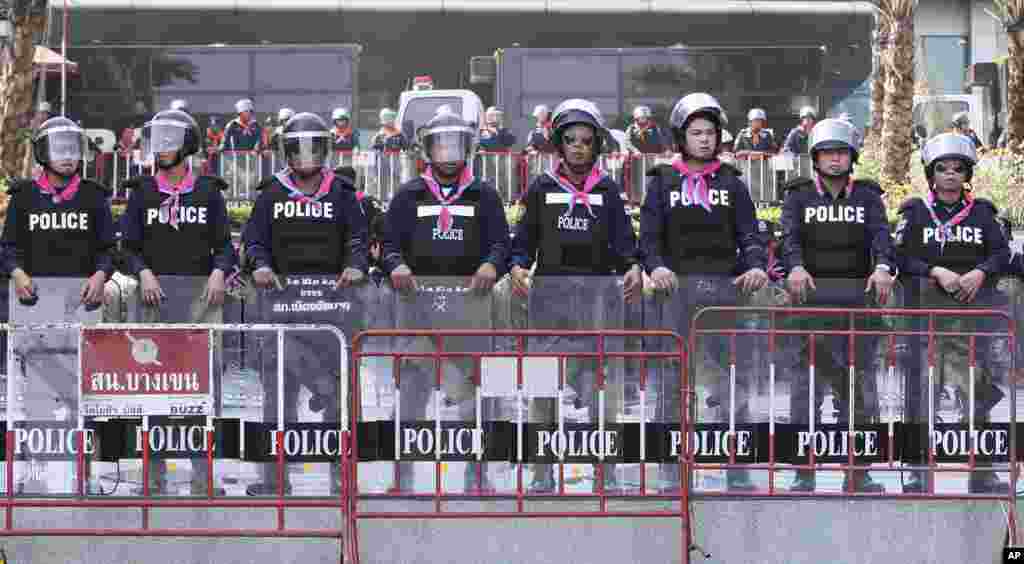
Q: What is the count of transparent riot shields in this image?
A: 8